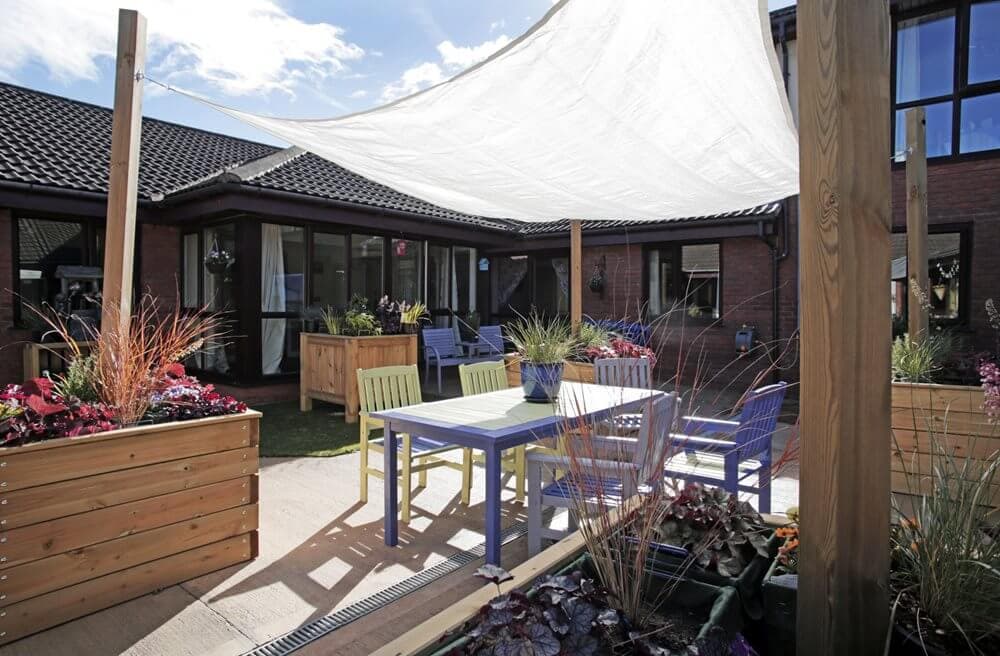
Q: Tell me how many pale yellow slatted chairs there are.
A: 2